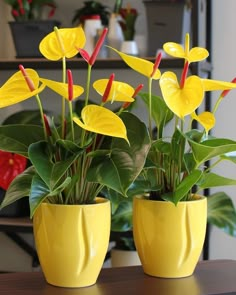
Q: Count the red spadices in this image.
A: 8